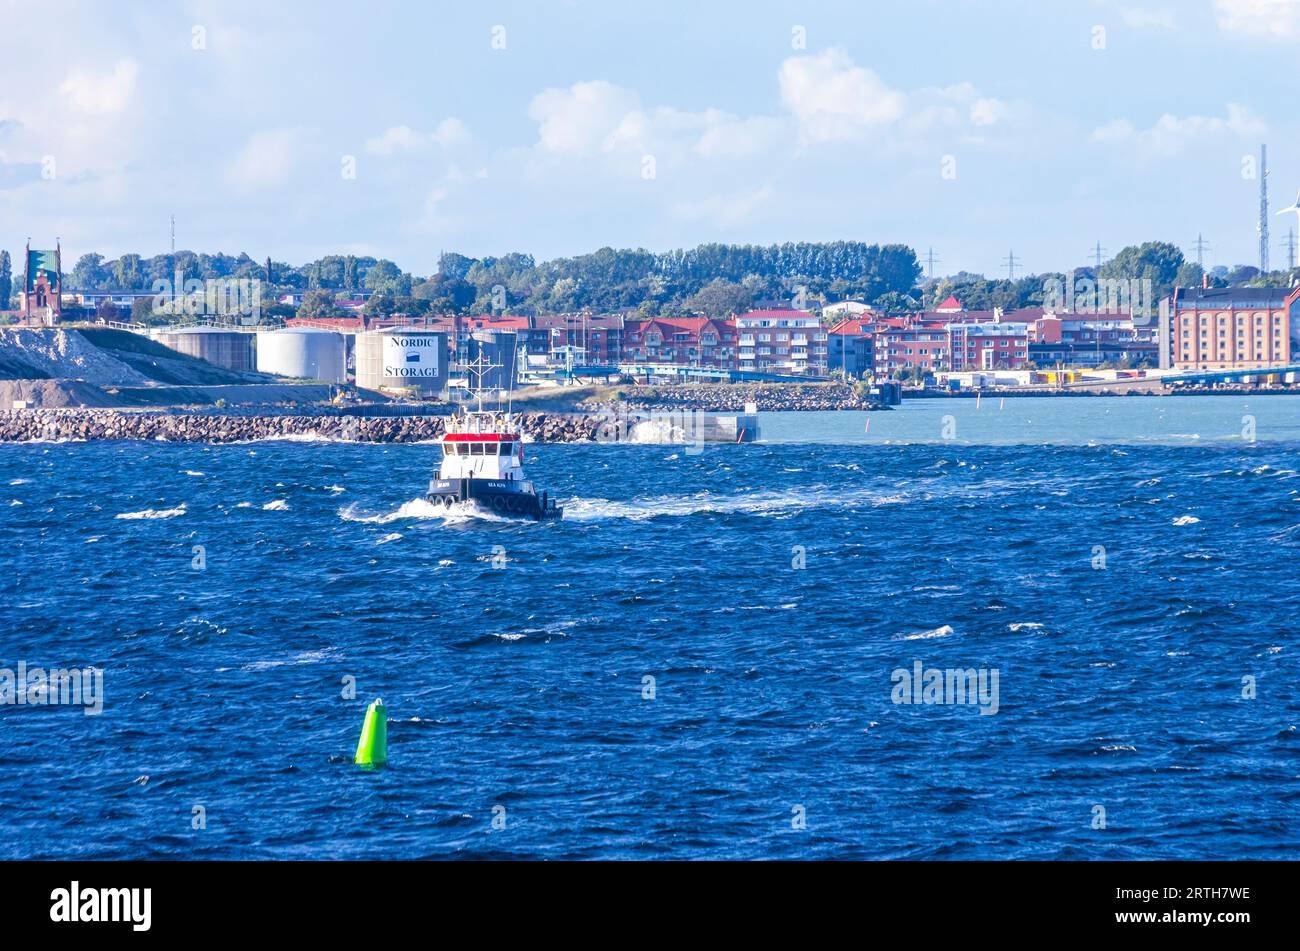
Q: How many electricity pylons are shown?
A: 5